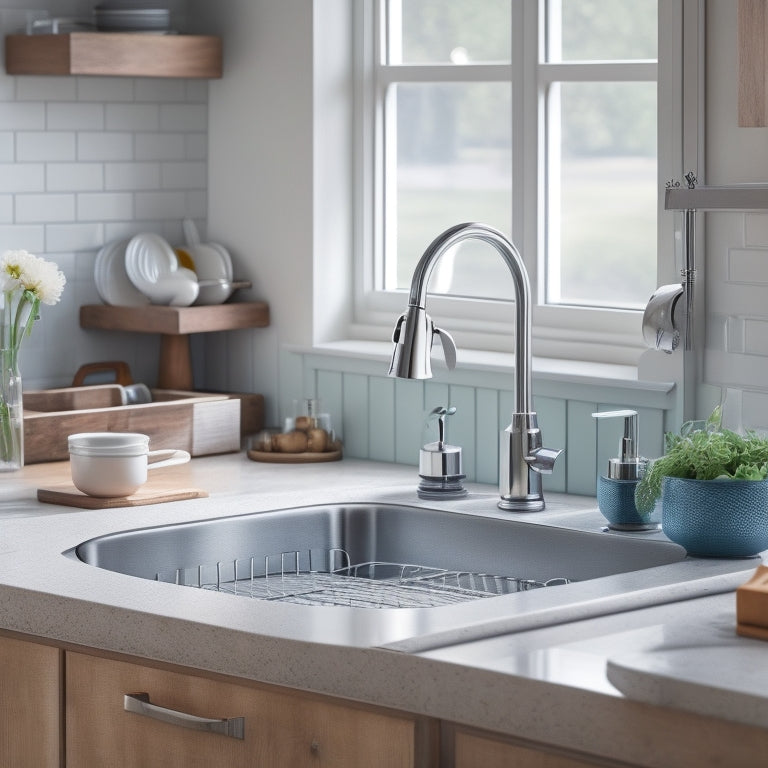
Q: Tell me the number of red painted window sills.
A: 0